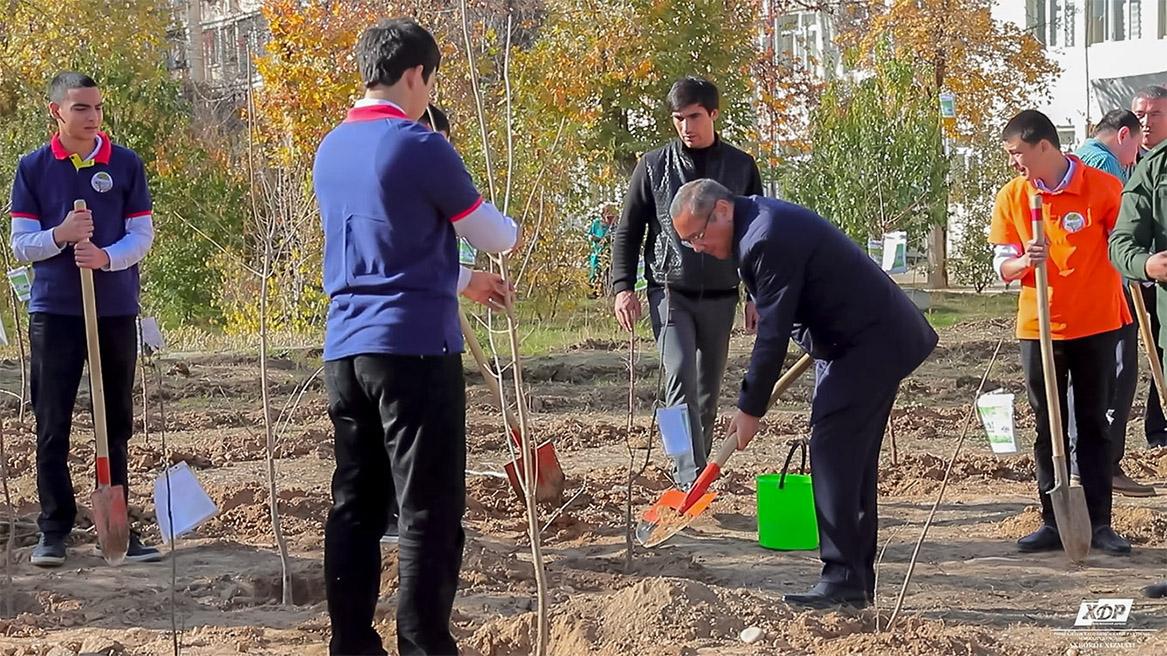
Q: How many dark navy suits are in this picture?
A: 1